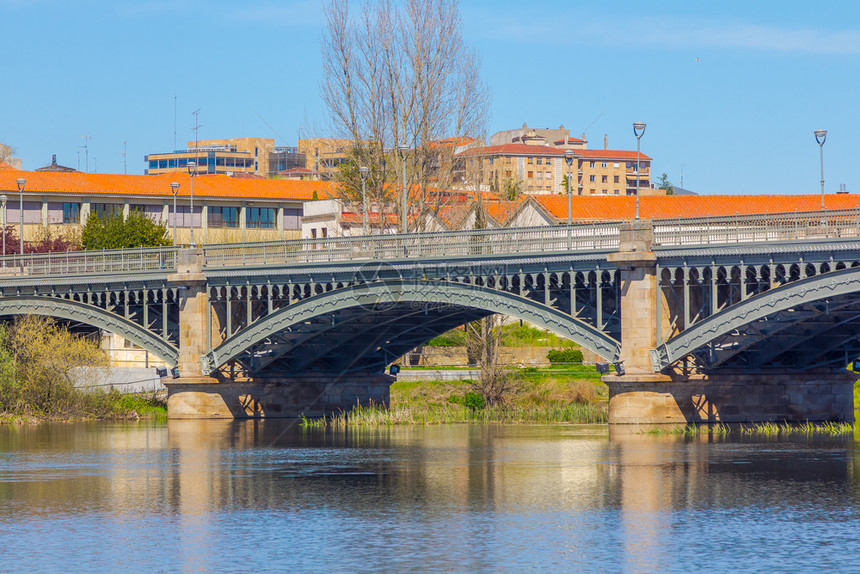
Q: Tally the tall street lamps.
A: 9